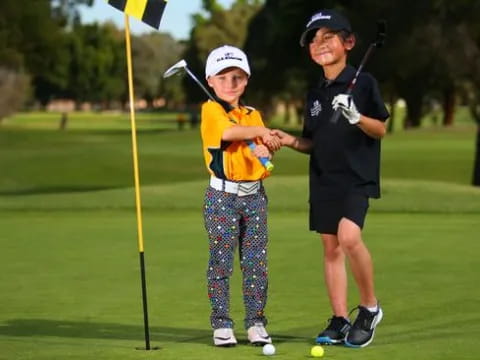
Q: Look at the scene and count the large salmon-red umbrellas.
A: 0